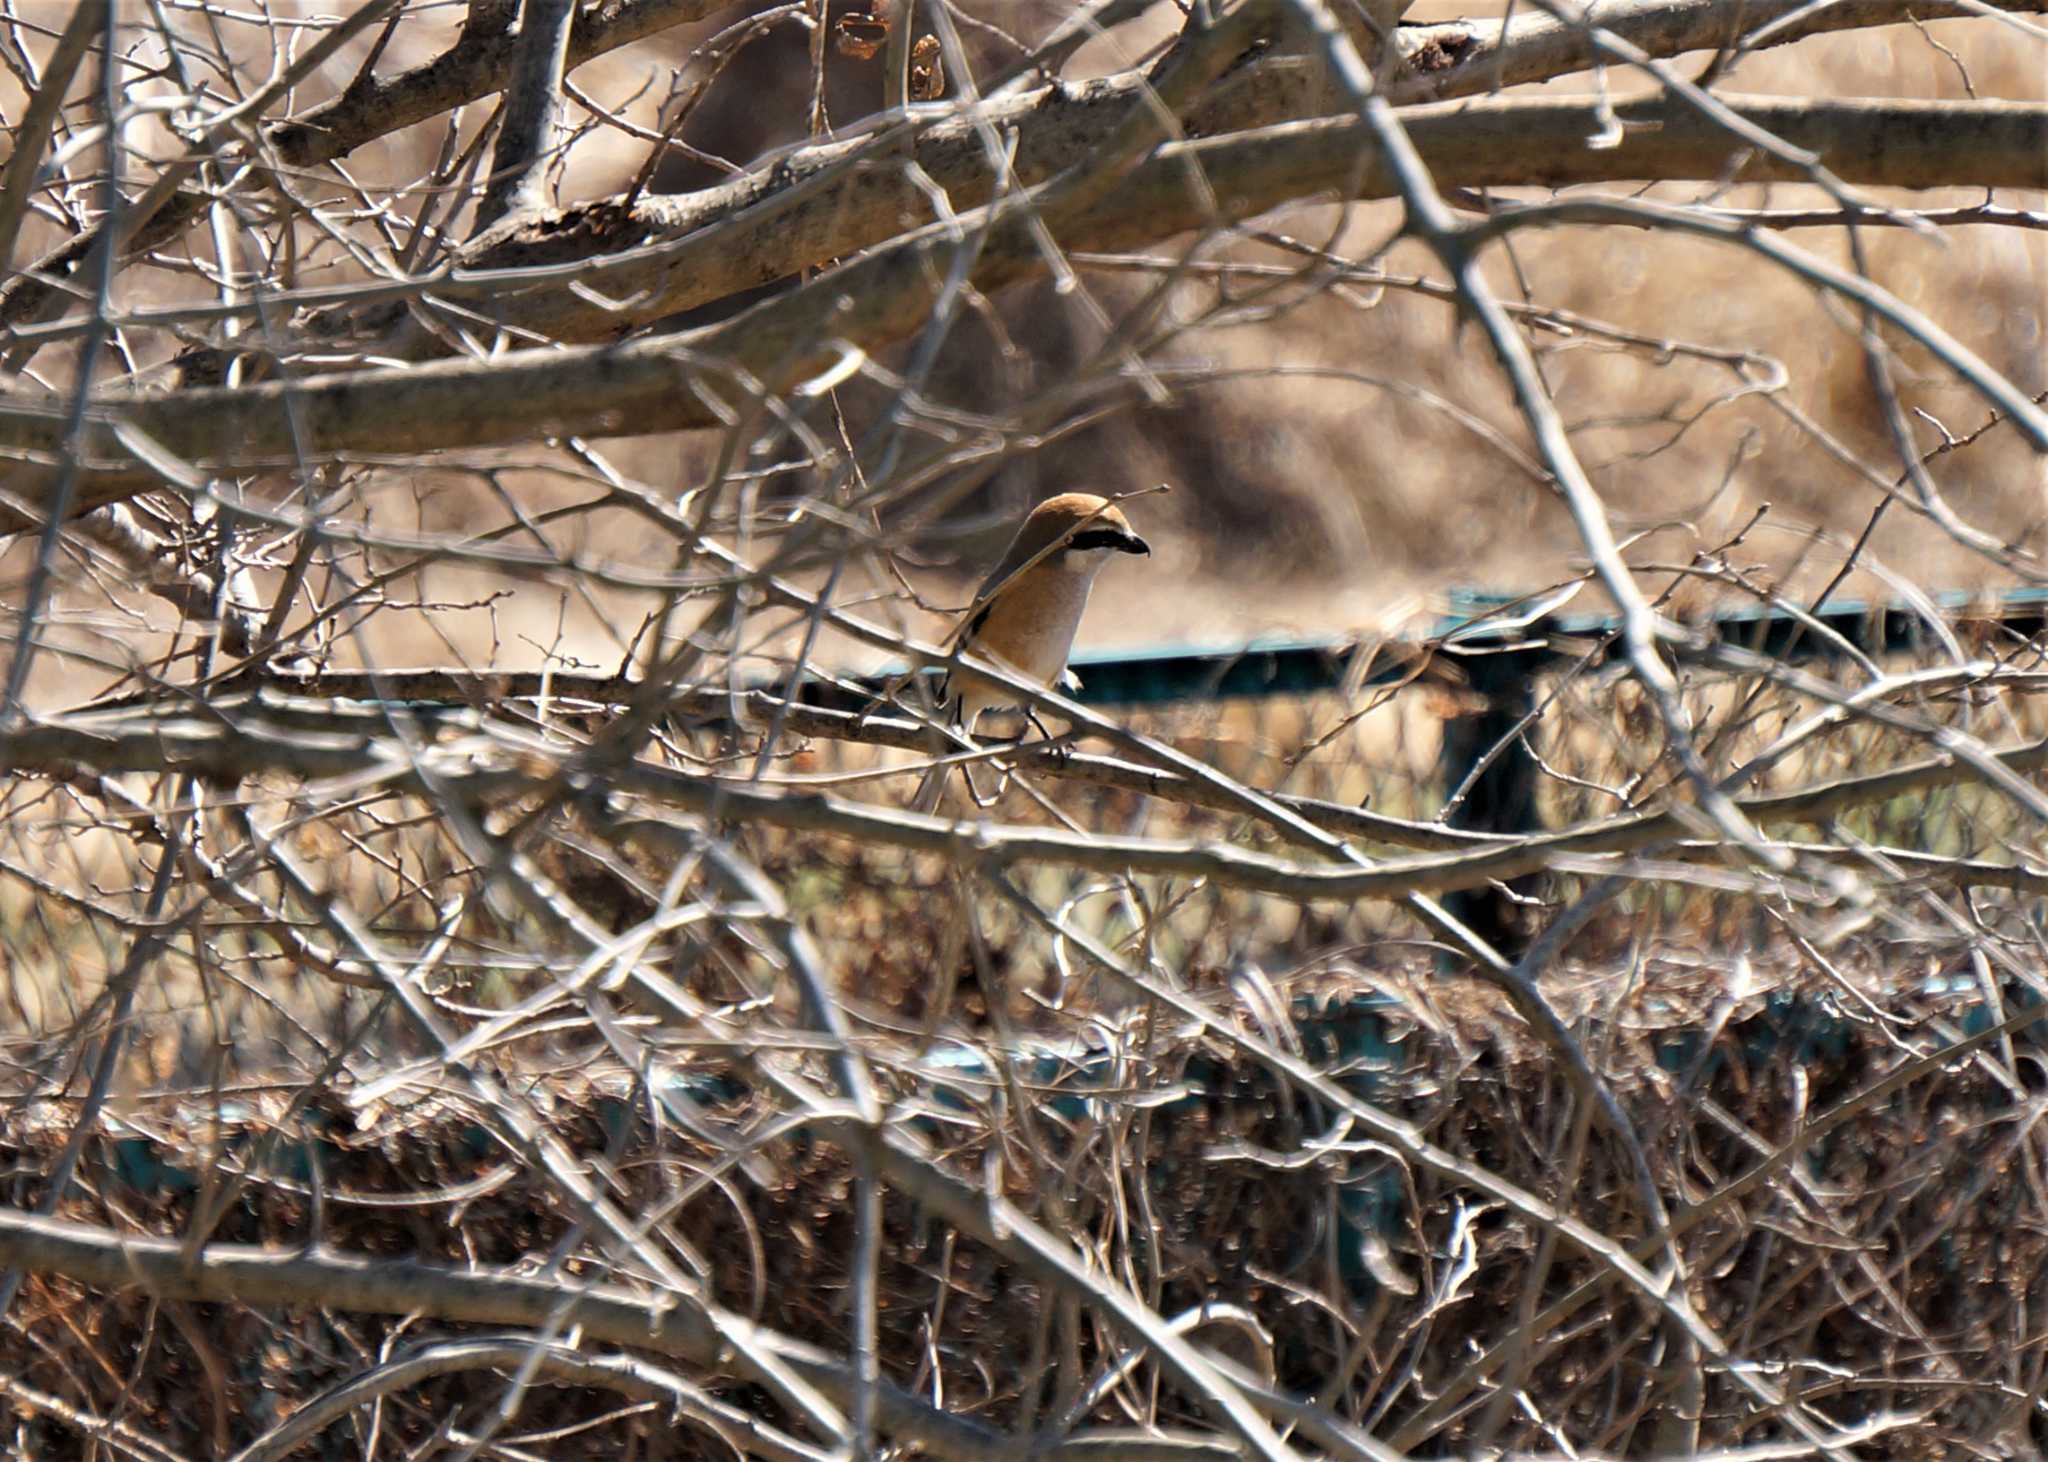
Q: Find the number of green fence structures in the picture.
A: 2